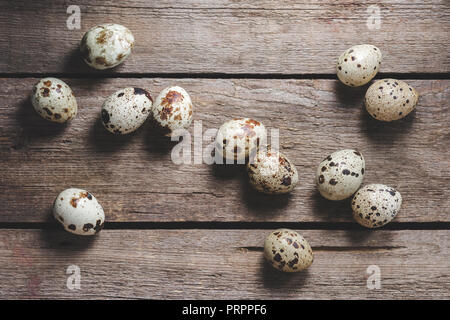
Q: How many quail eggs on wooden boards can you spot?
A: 12